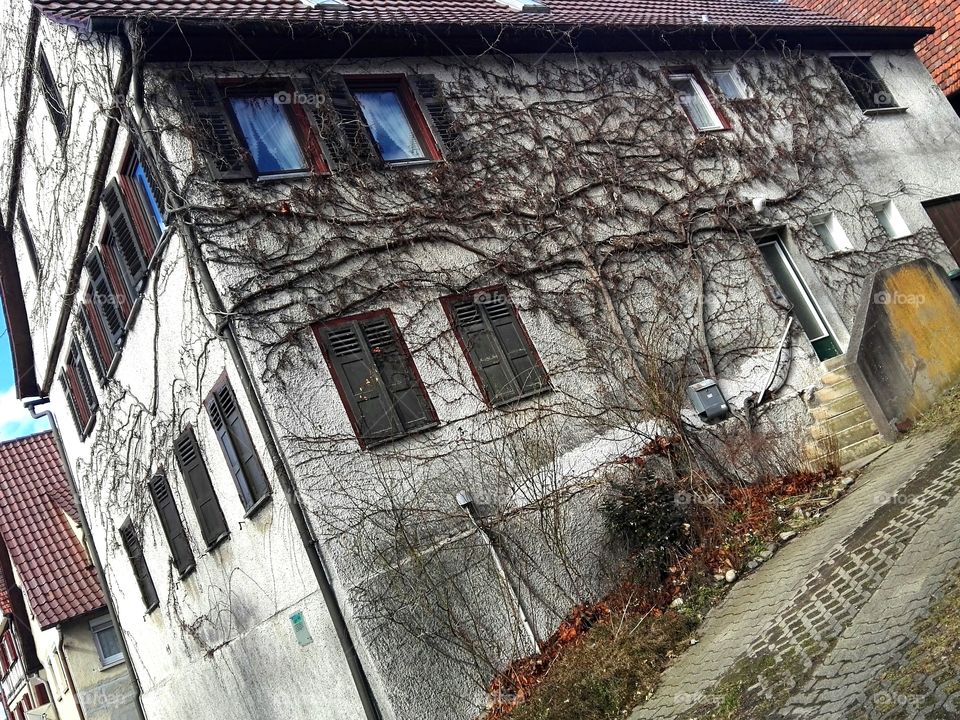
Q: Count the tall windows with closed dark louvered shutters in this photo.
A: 6